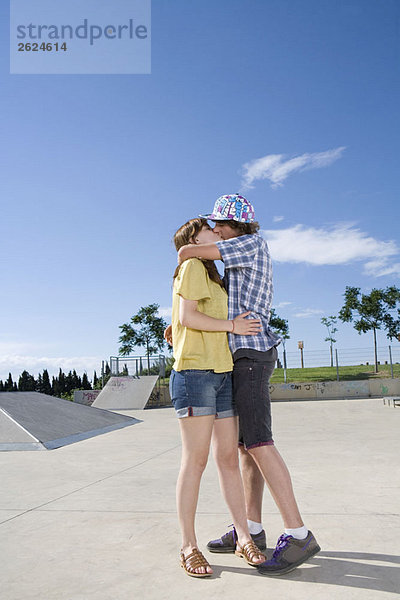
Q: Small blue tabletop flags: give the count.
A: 0